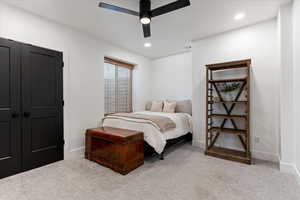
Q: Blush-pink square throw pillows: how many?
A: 2